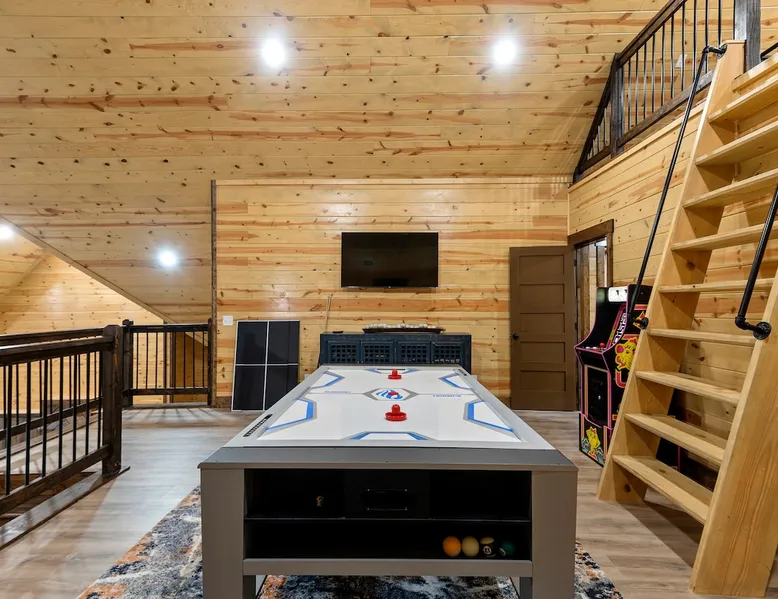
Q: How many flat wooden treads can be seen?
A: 9